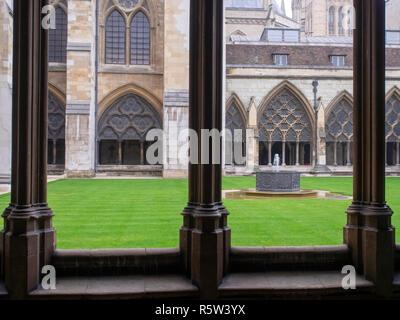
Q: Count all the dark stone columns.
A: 3